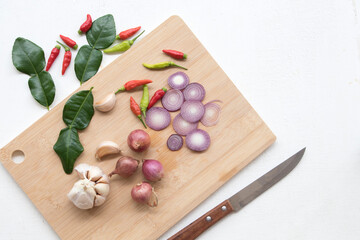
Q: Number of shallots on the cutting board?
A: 4